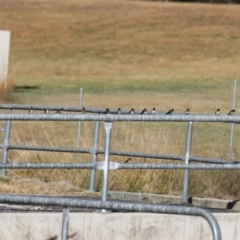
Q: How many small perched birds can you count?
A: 14